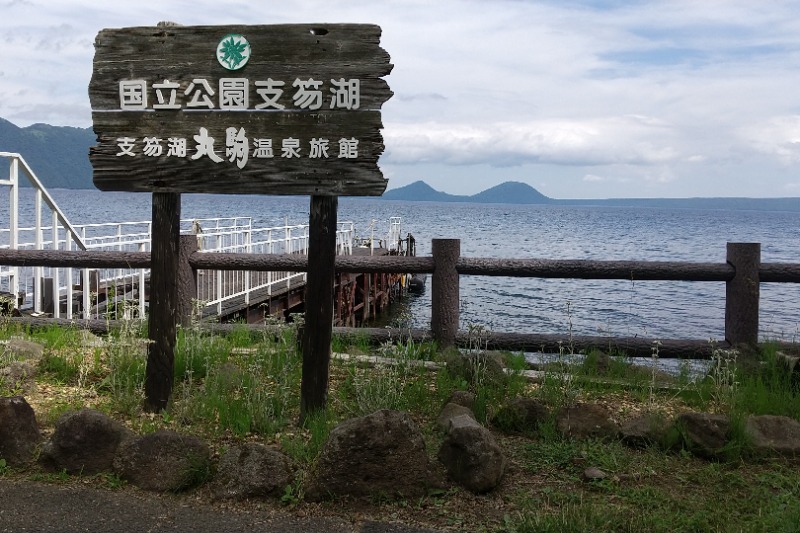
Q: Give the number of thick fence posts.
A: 3